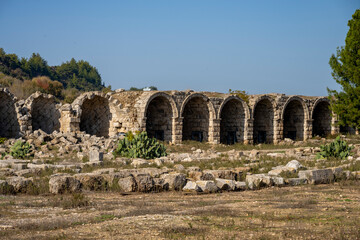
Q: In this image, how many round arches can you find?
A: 9